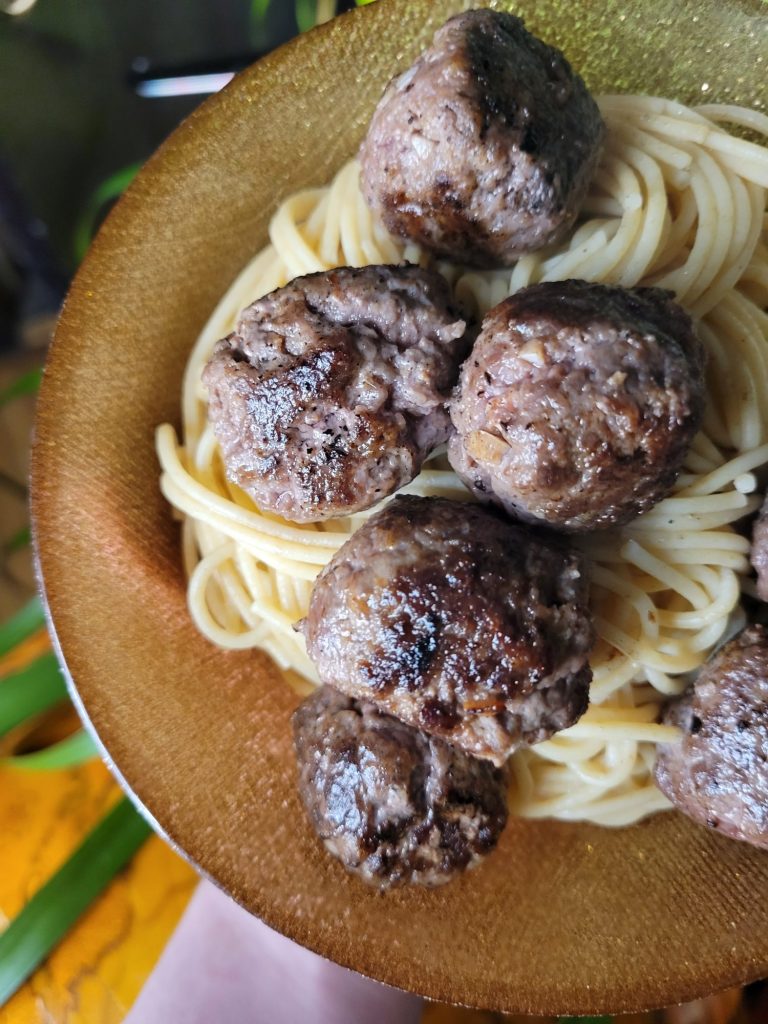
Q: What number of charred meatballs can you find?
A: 7